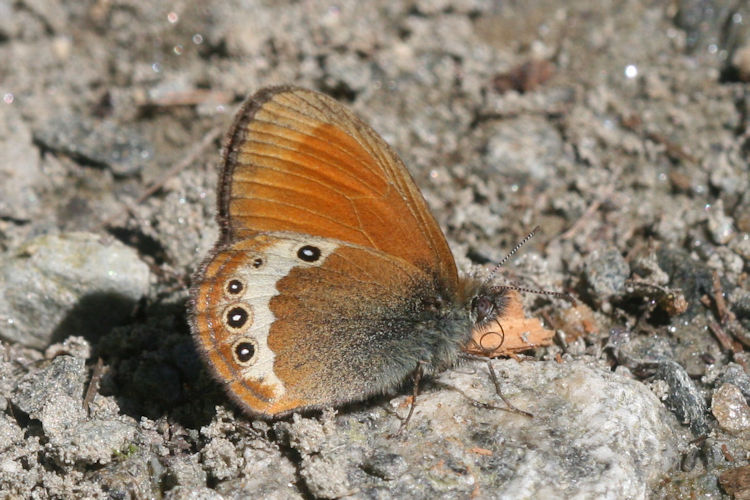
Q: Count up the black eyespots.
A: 5